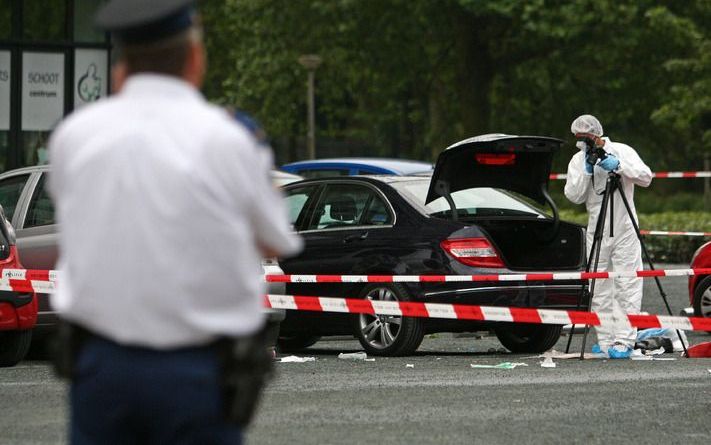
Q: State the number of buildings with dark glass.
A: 1